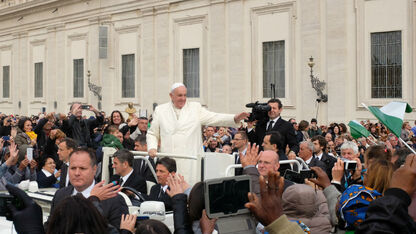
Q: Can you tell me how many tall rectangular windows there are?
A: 7